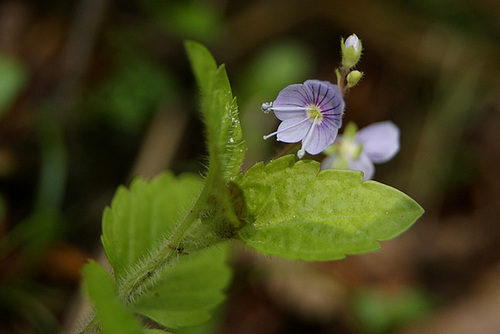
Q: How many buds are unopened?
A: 2